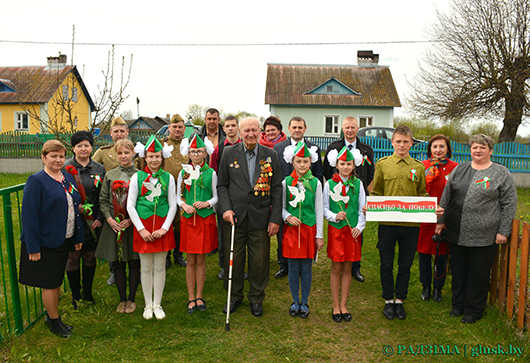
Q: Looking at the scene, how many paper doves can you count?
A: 4